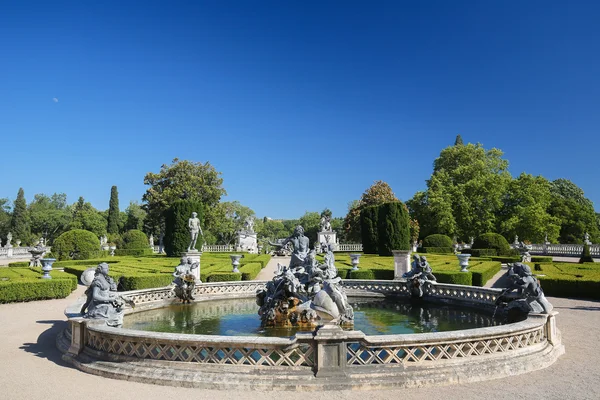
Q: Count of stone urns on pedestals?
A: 4